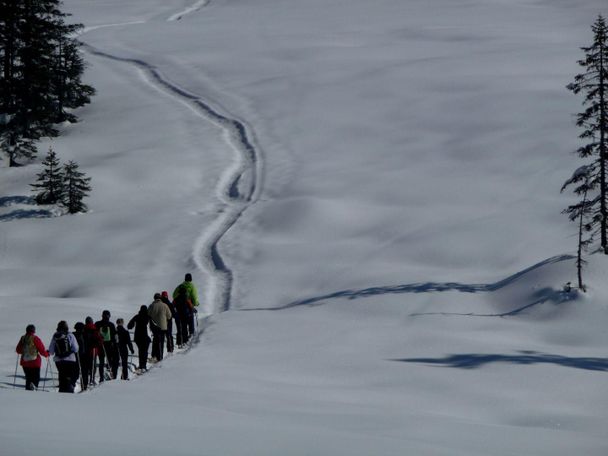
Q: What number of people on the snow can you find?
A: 10